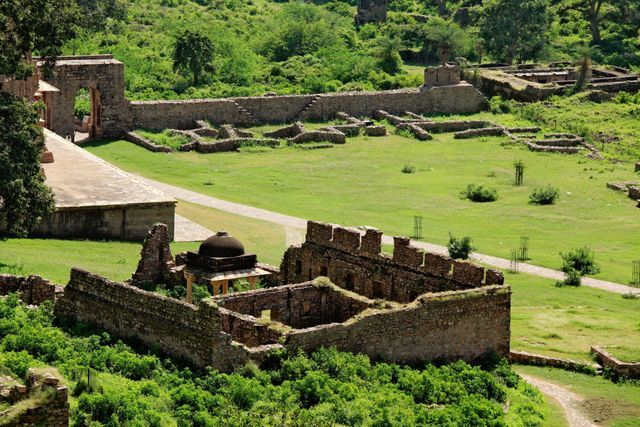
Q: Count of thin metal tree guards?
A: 5